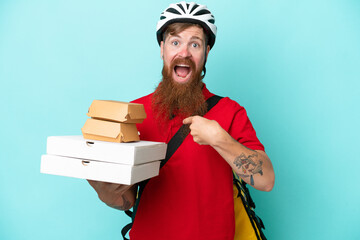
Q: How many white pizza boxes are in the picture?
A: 2